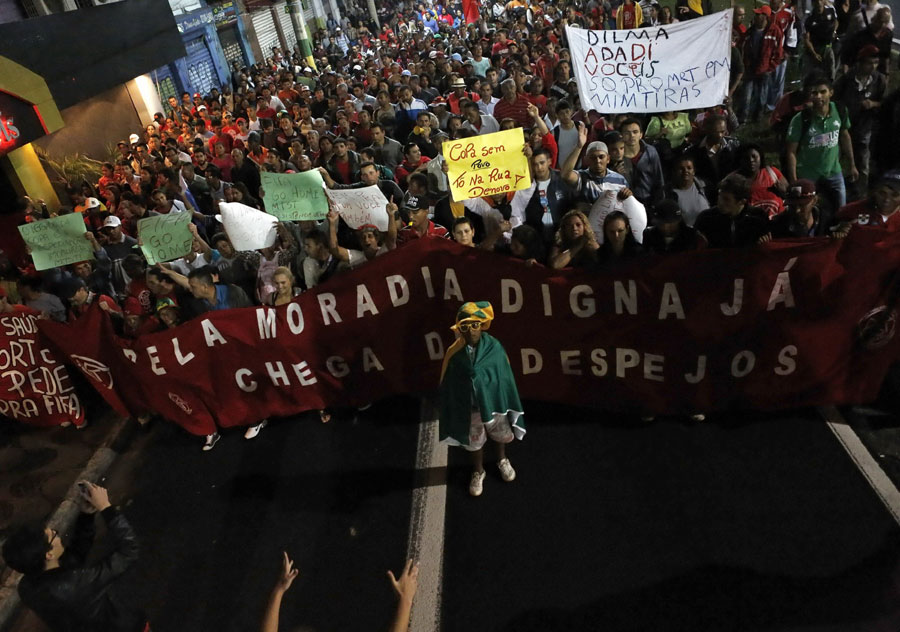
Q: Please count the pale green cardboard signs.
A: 3